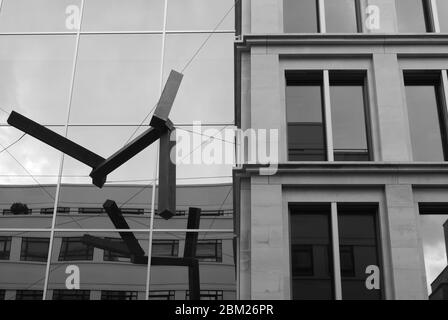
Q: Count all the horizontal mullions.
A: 3